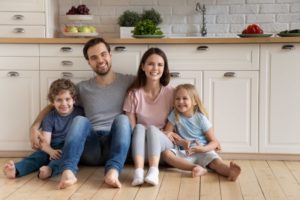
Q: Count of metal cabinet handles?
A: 11